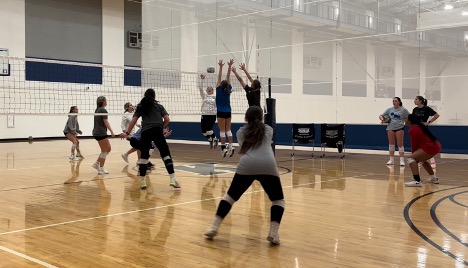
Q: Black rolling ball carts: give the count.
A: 2